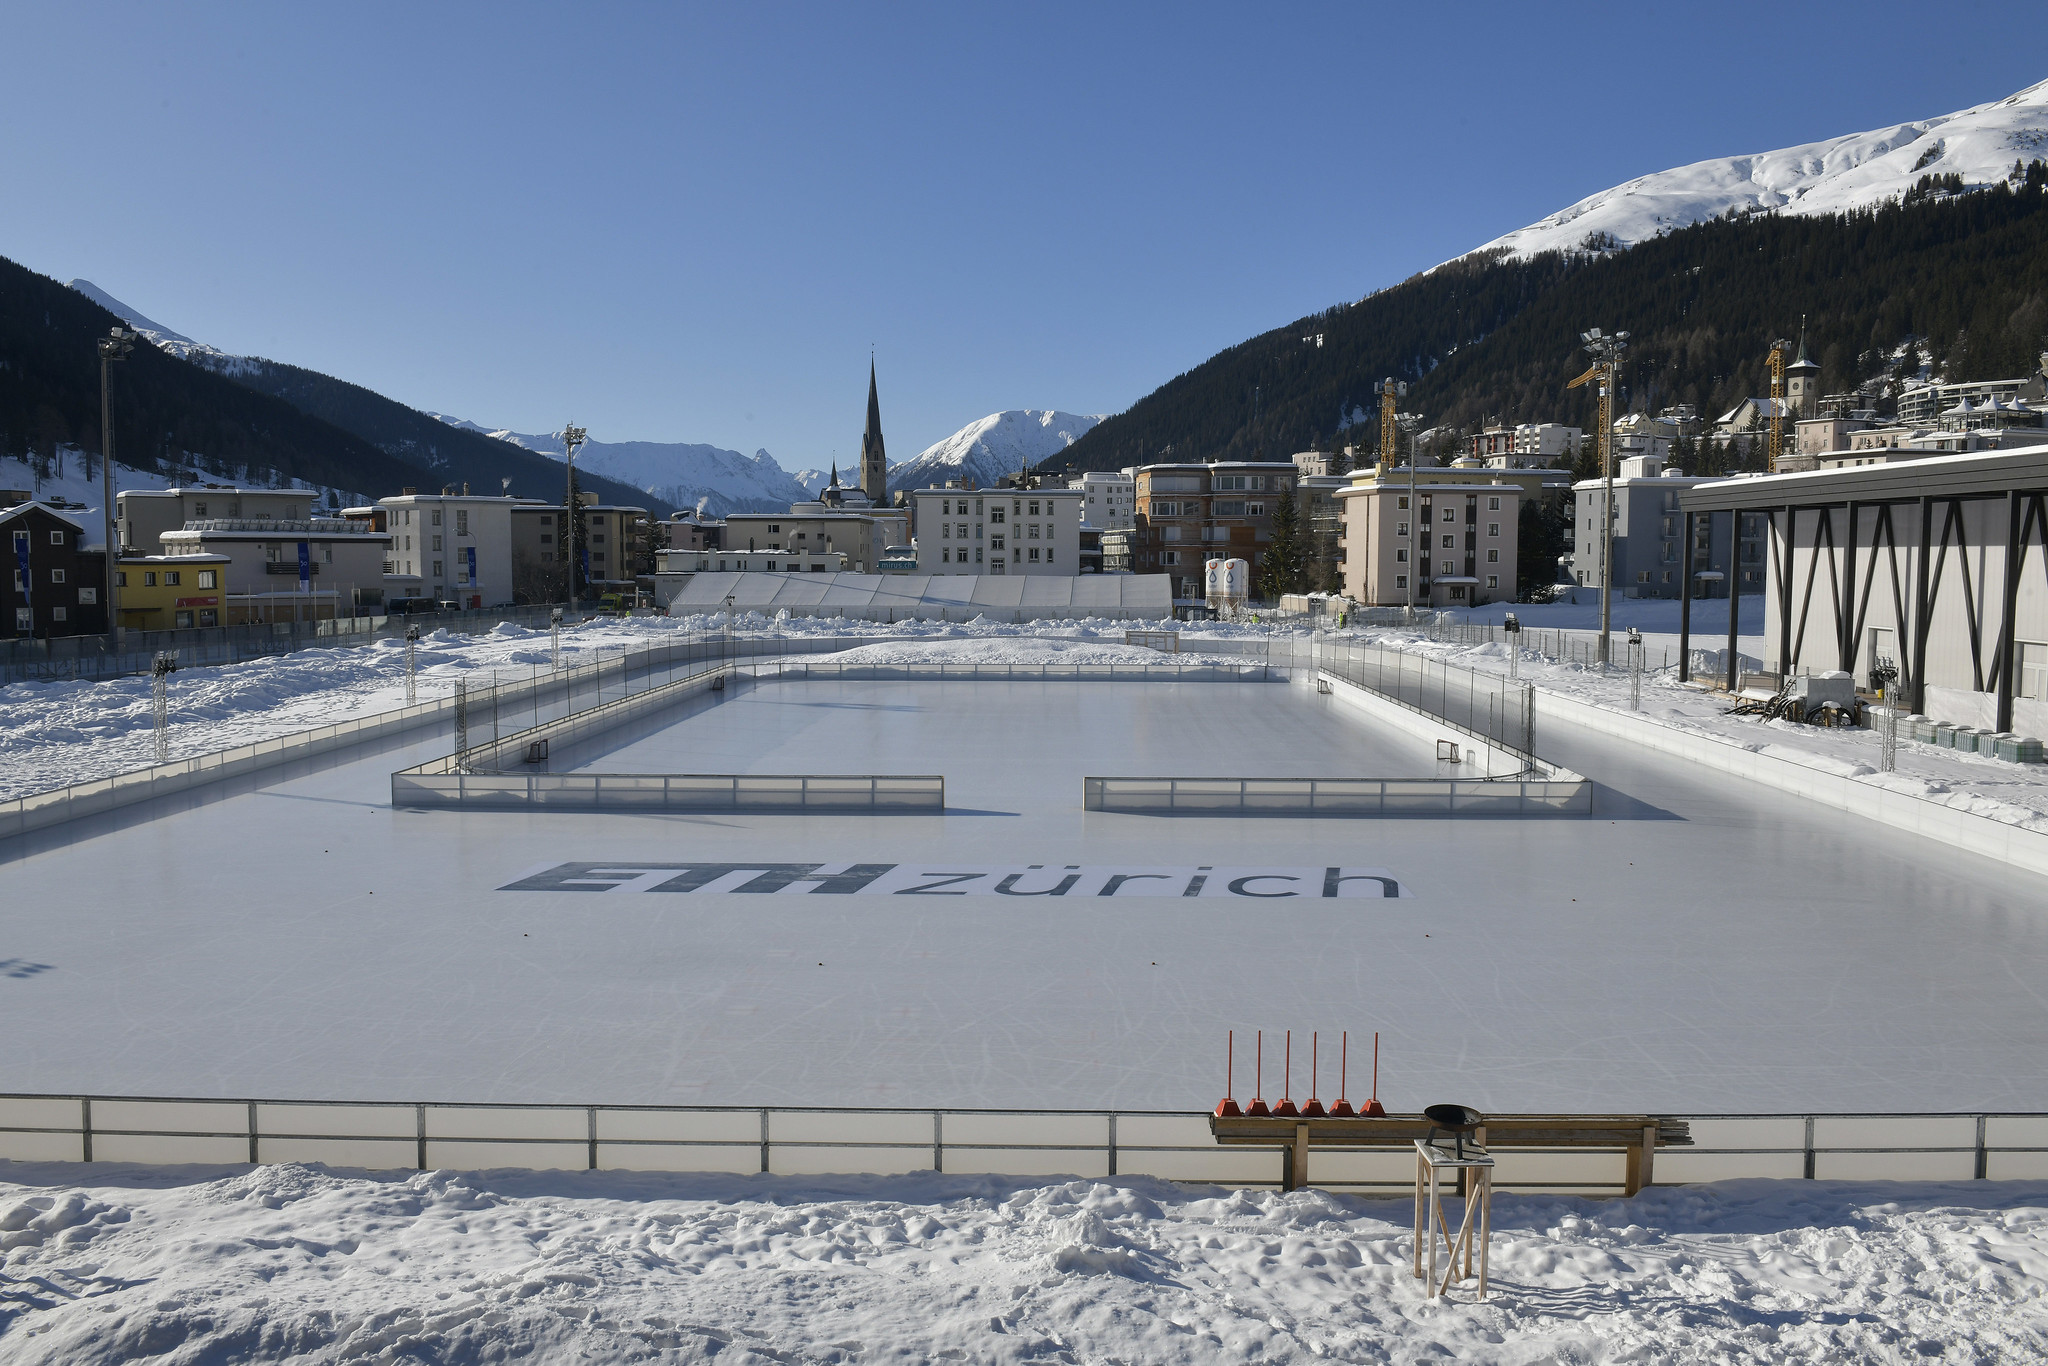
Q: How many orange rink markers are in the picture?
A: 6